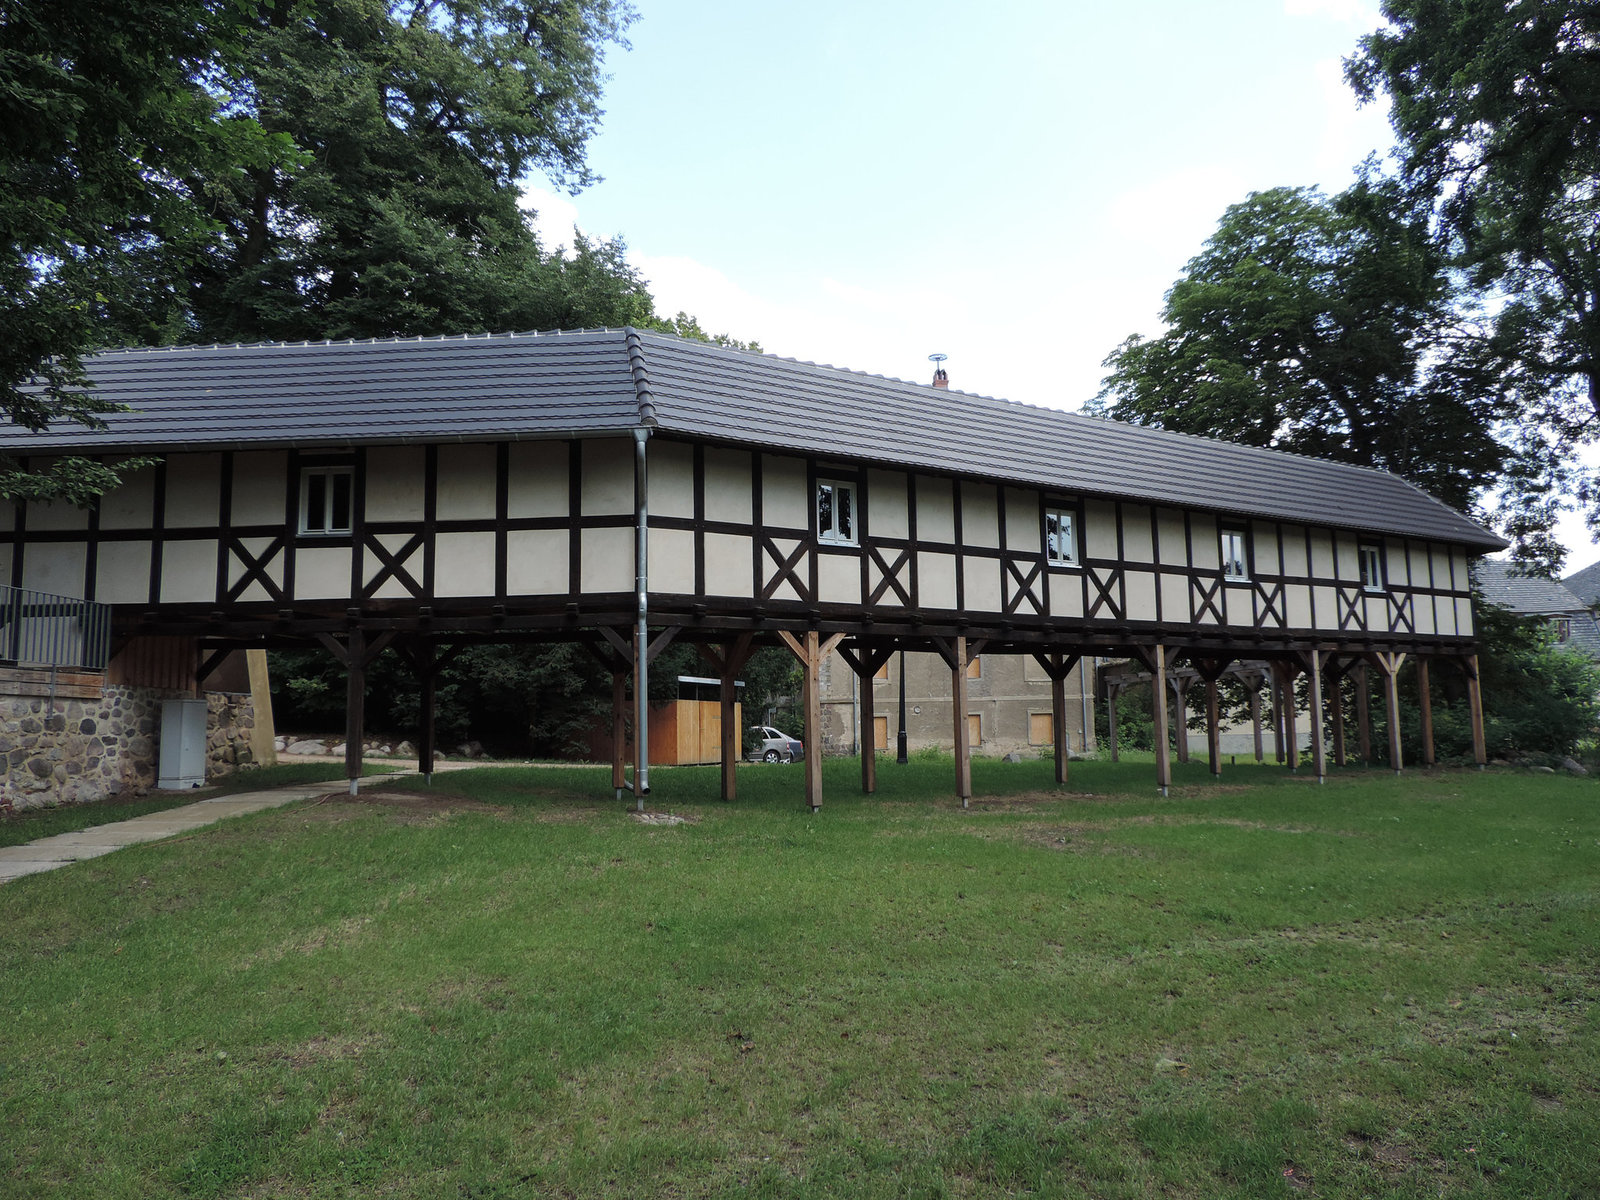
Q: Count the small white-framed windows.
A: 5